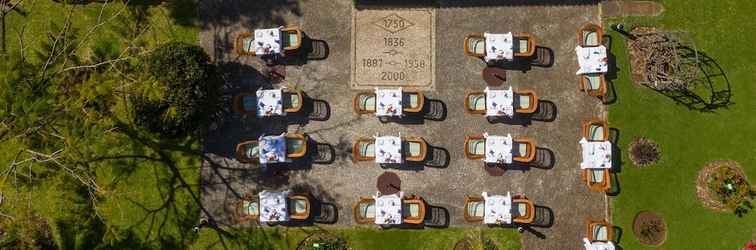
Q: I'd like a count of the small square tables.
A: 14